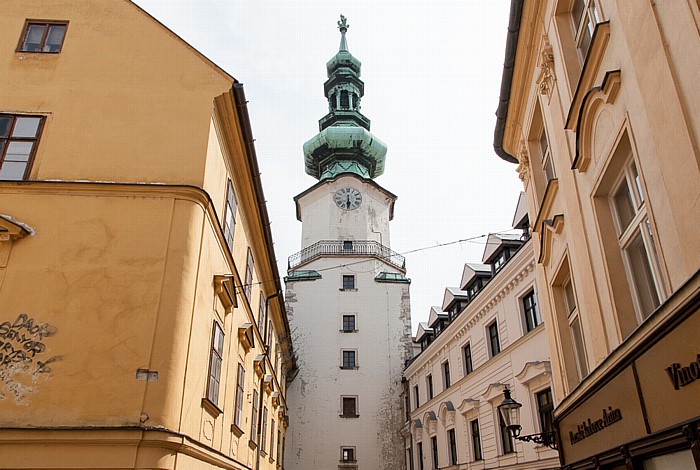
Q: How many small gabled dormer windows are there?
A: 6